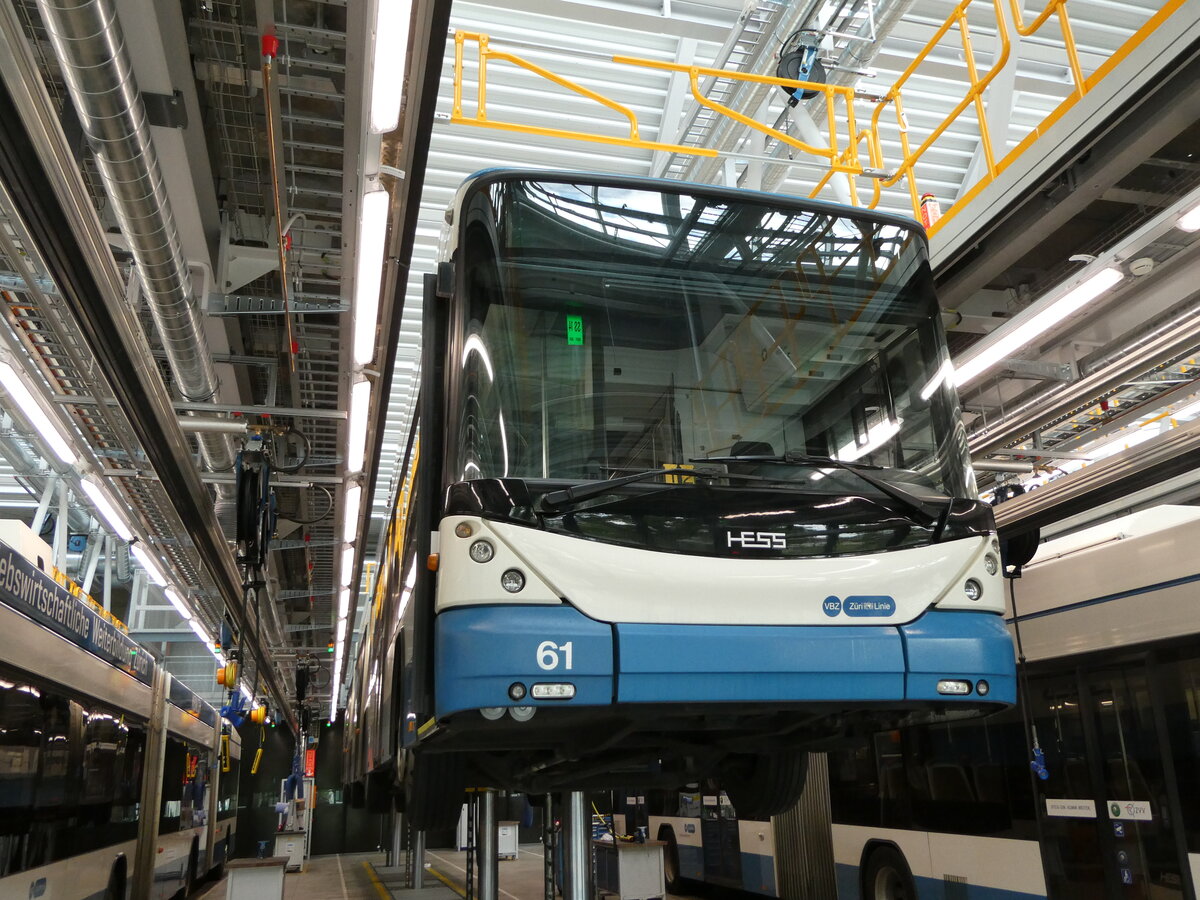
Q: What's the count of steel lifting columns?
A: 4